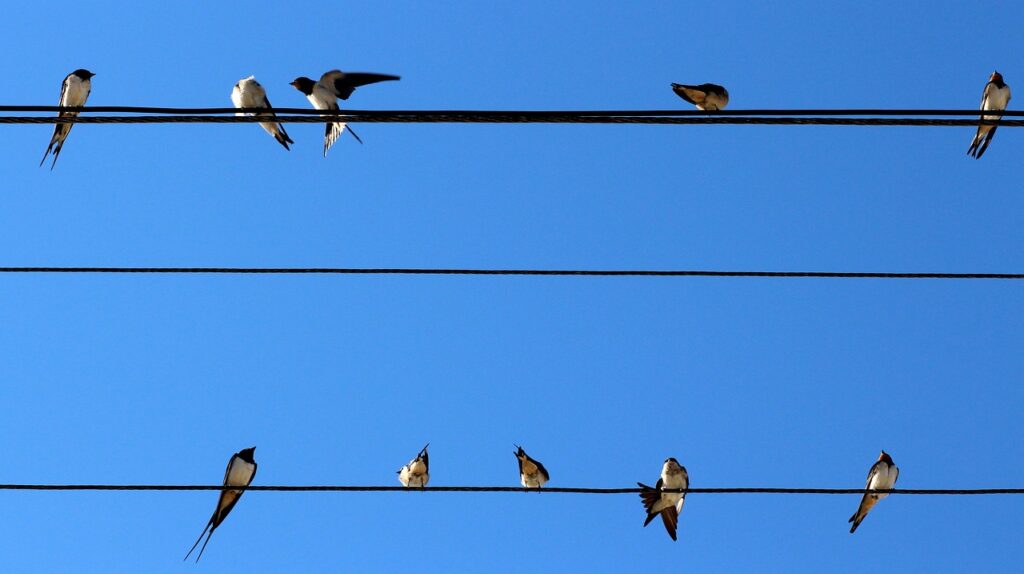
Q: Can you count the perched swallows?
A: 10